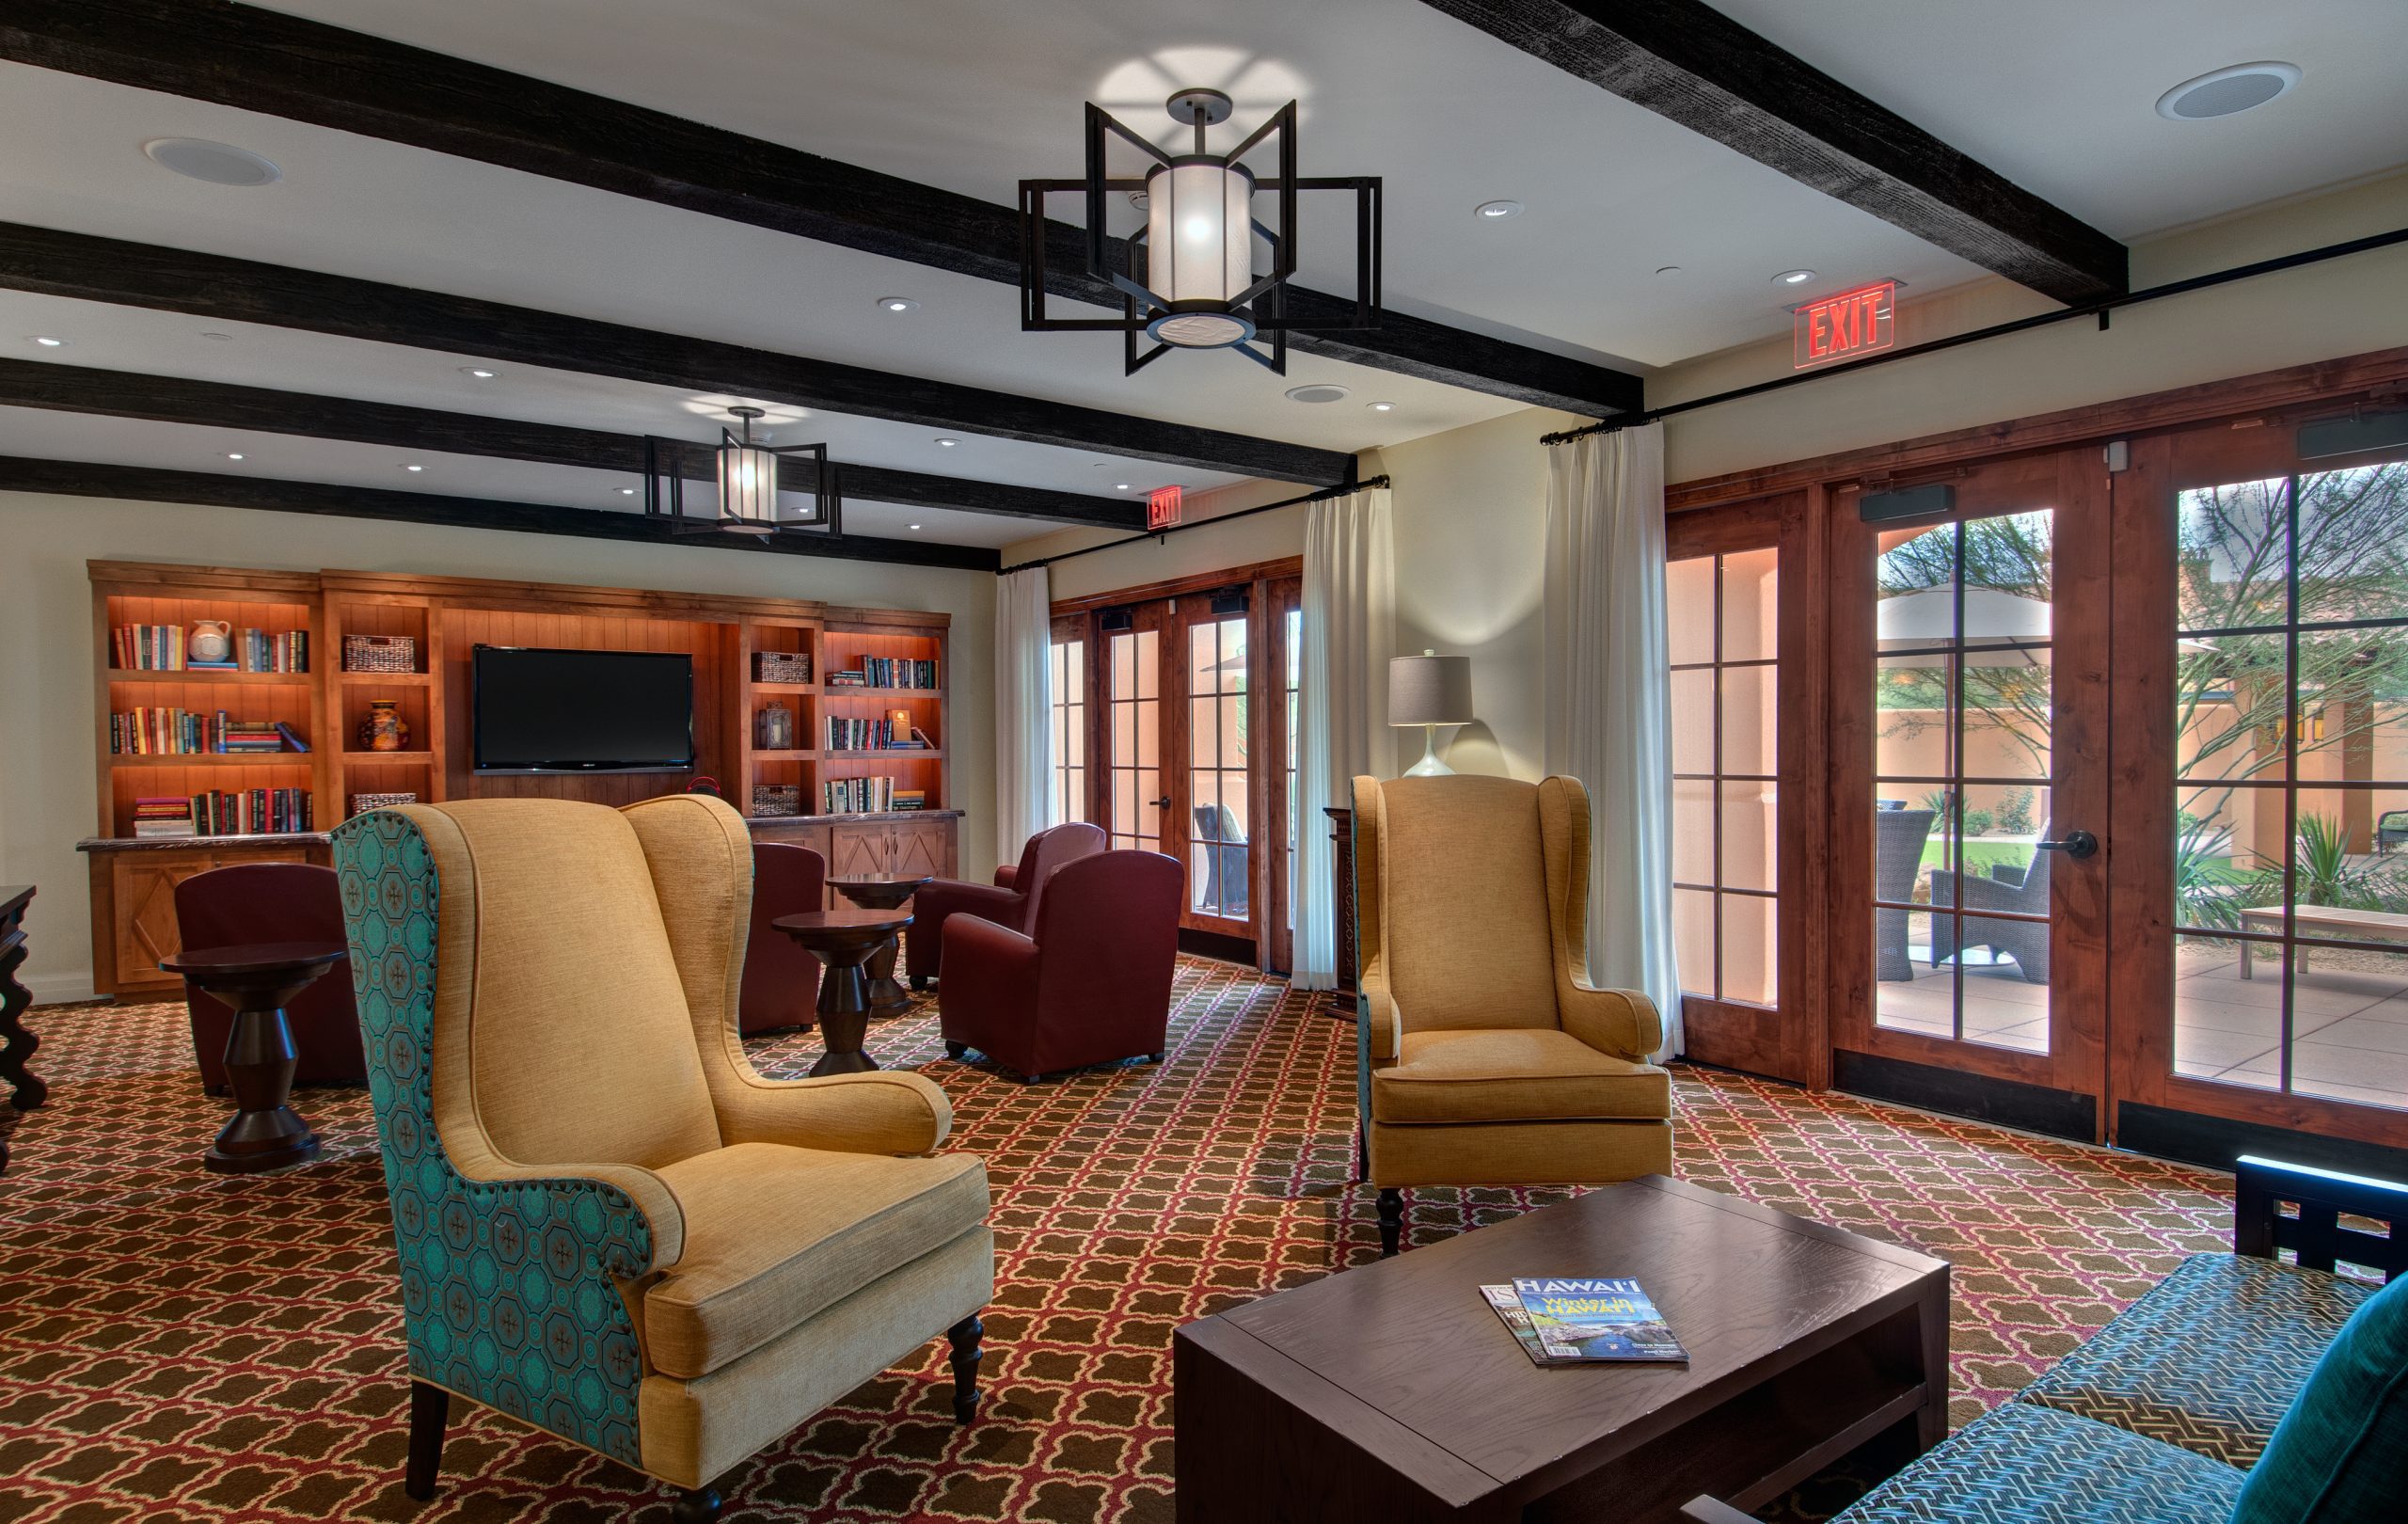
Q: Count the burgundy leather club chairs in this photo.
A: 4